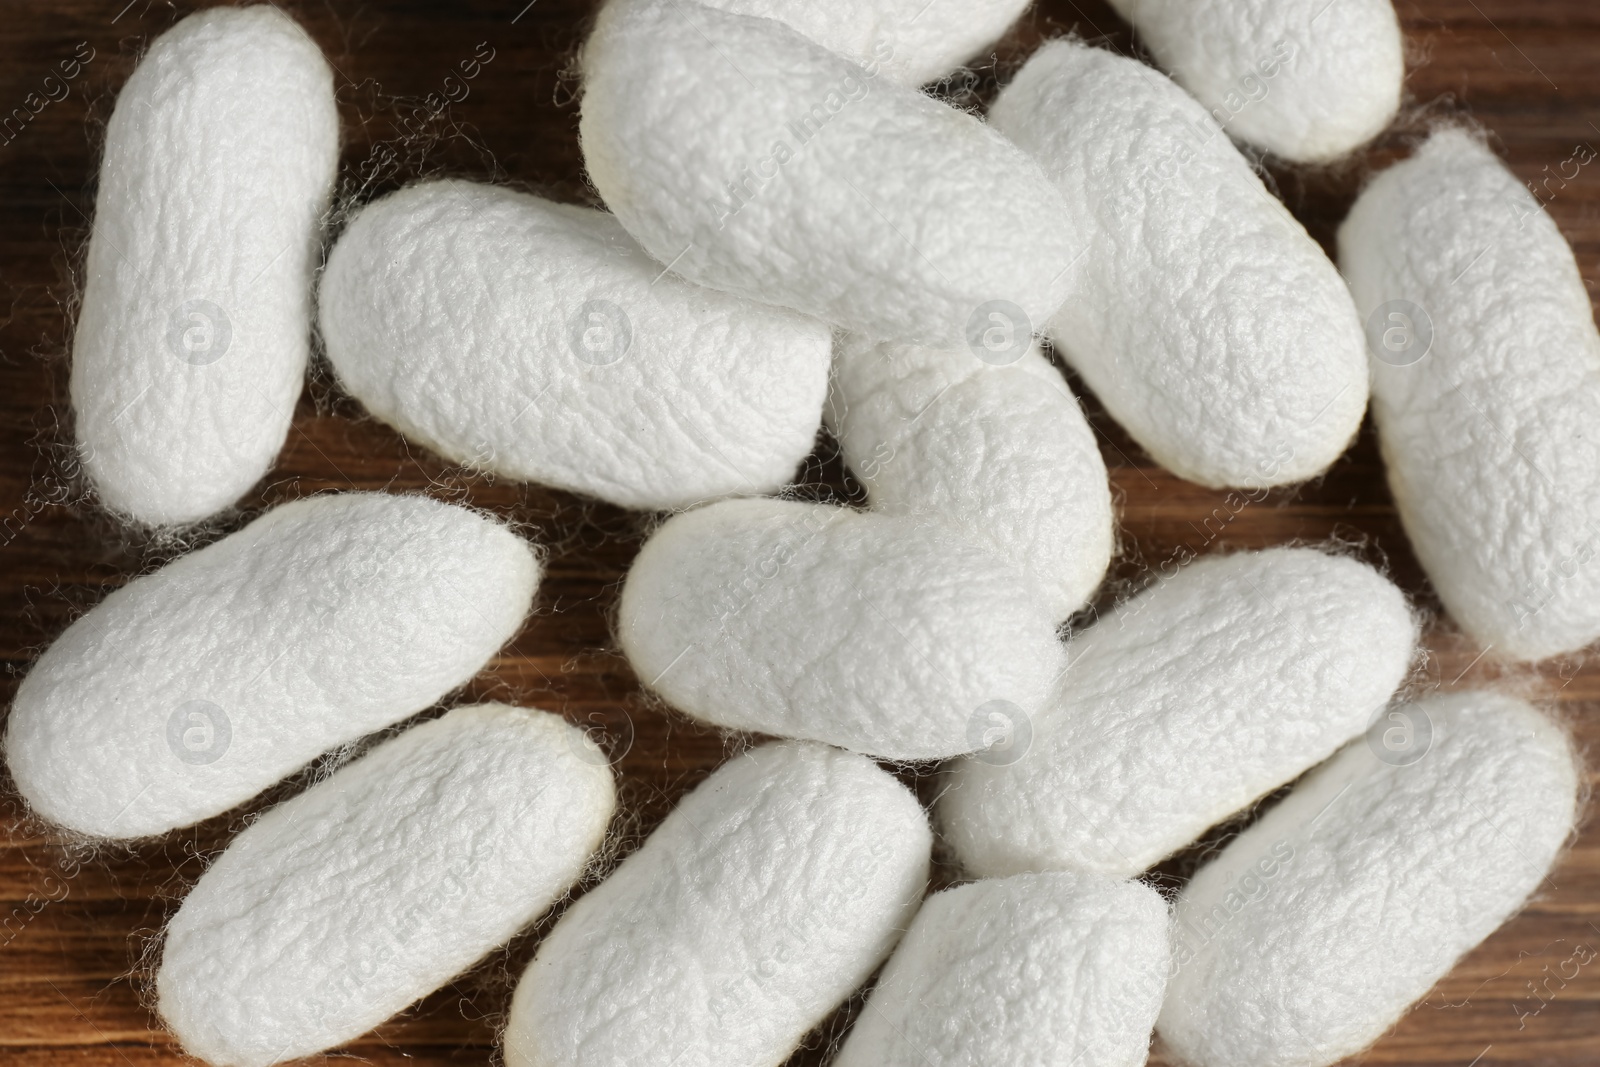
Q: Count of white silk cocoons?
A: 15